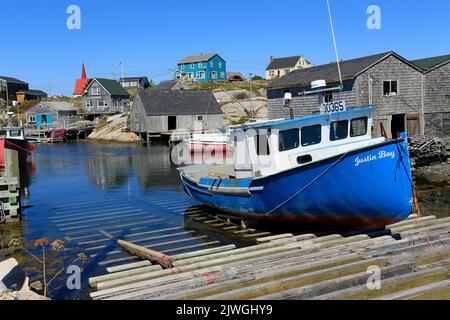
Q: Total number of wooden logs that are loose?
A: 1